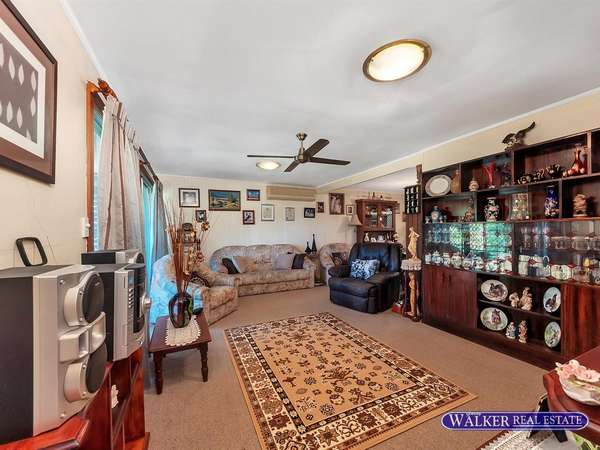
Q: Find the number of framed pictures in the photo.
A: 12